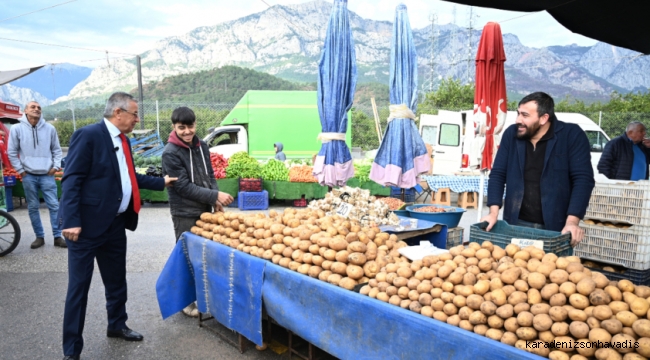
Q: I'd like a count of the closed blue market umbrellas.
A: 2